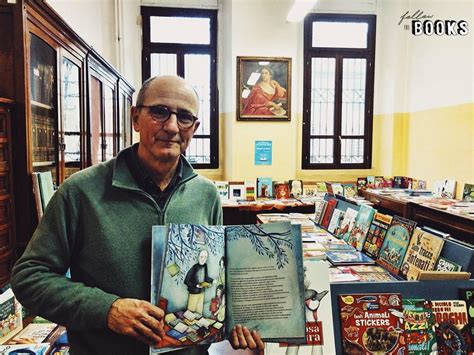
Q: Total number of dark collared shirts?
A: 1